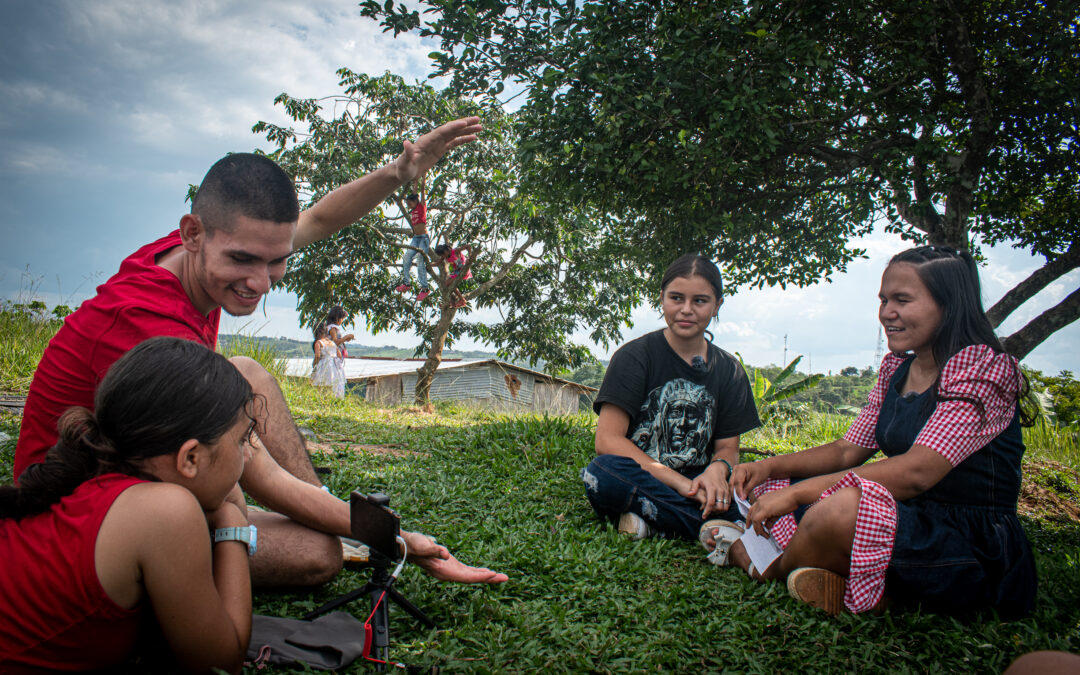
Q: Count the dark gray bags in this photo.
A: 1